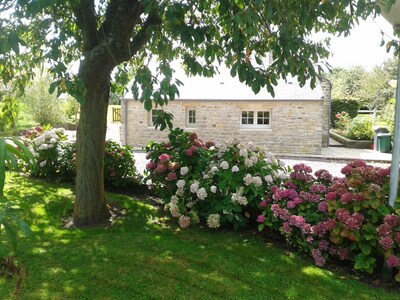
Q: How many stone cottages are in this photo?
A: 1